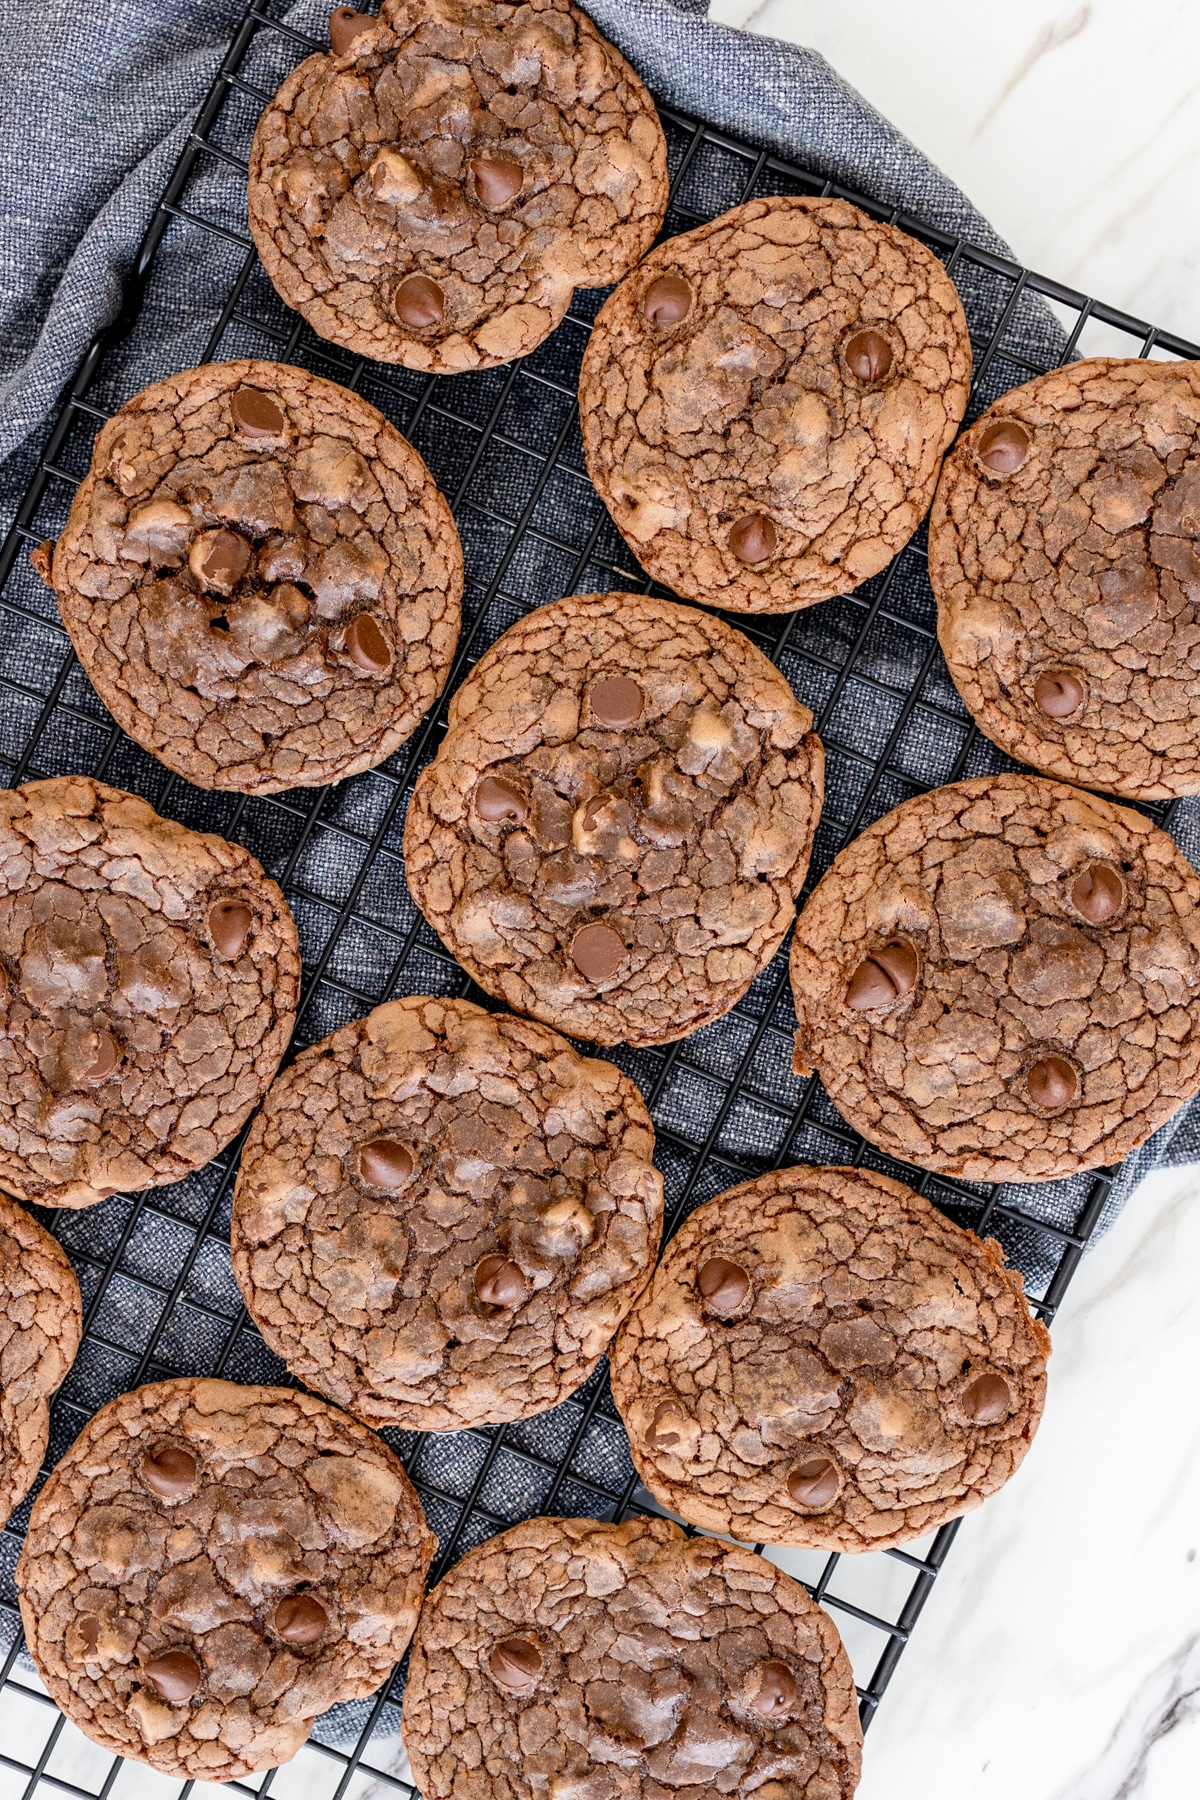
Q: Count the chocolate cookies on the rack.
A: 12